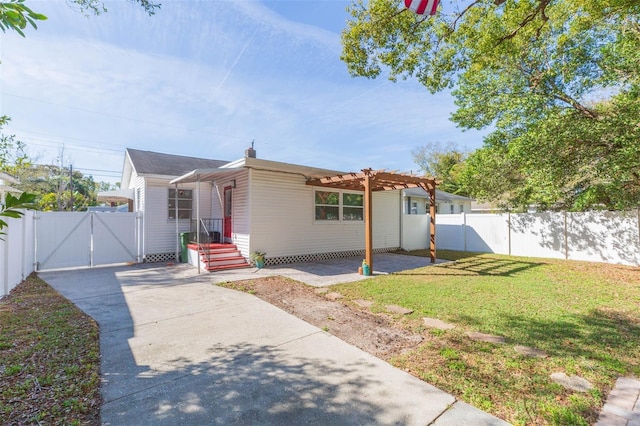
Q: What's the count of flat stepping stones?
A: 8